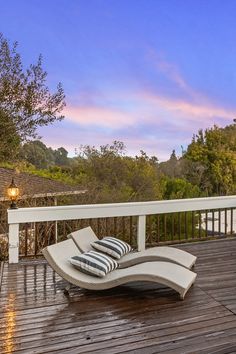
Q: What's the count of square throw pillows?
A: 2